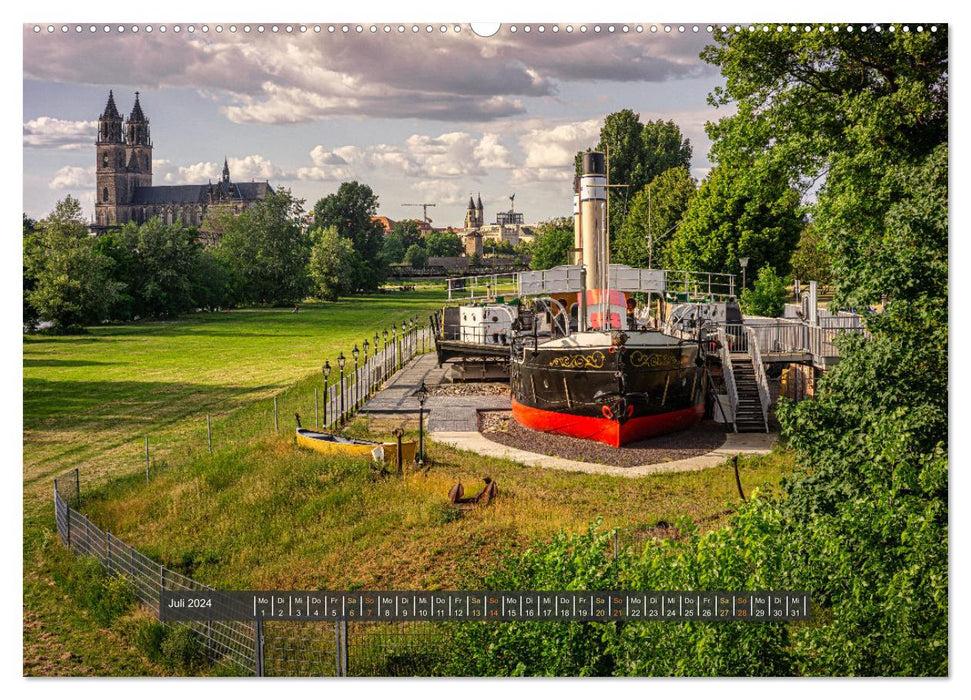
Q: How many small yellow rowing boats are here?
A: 1